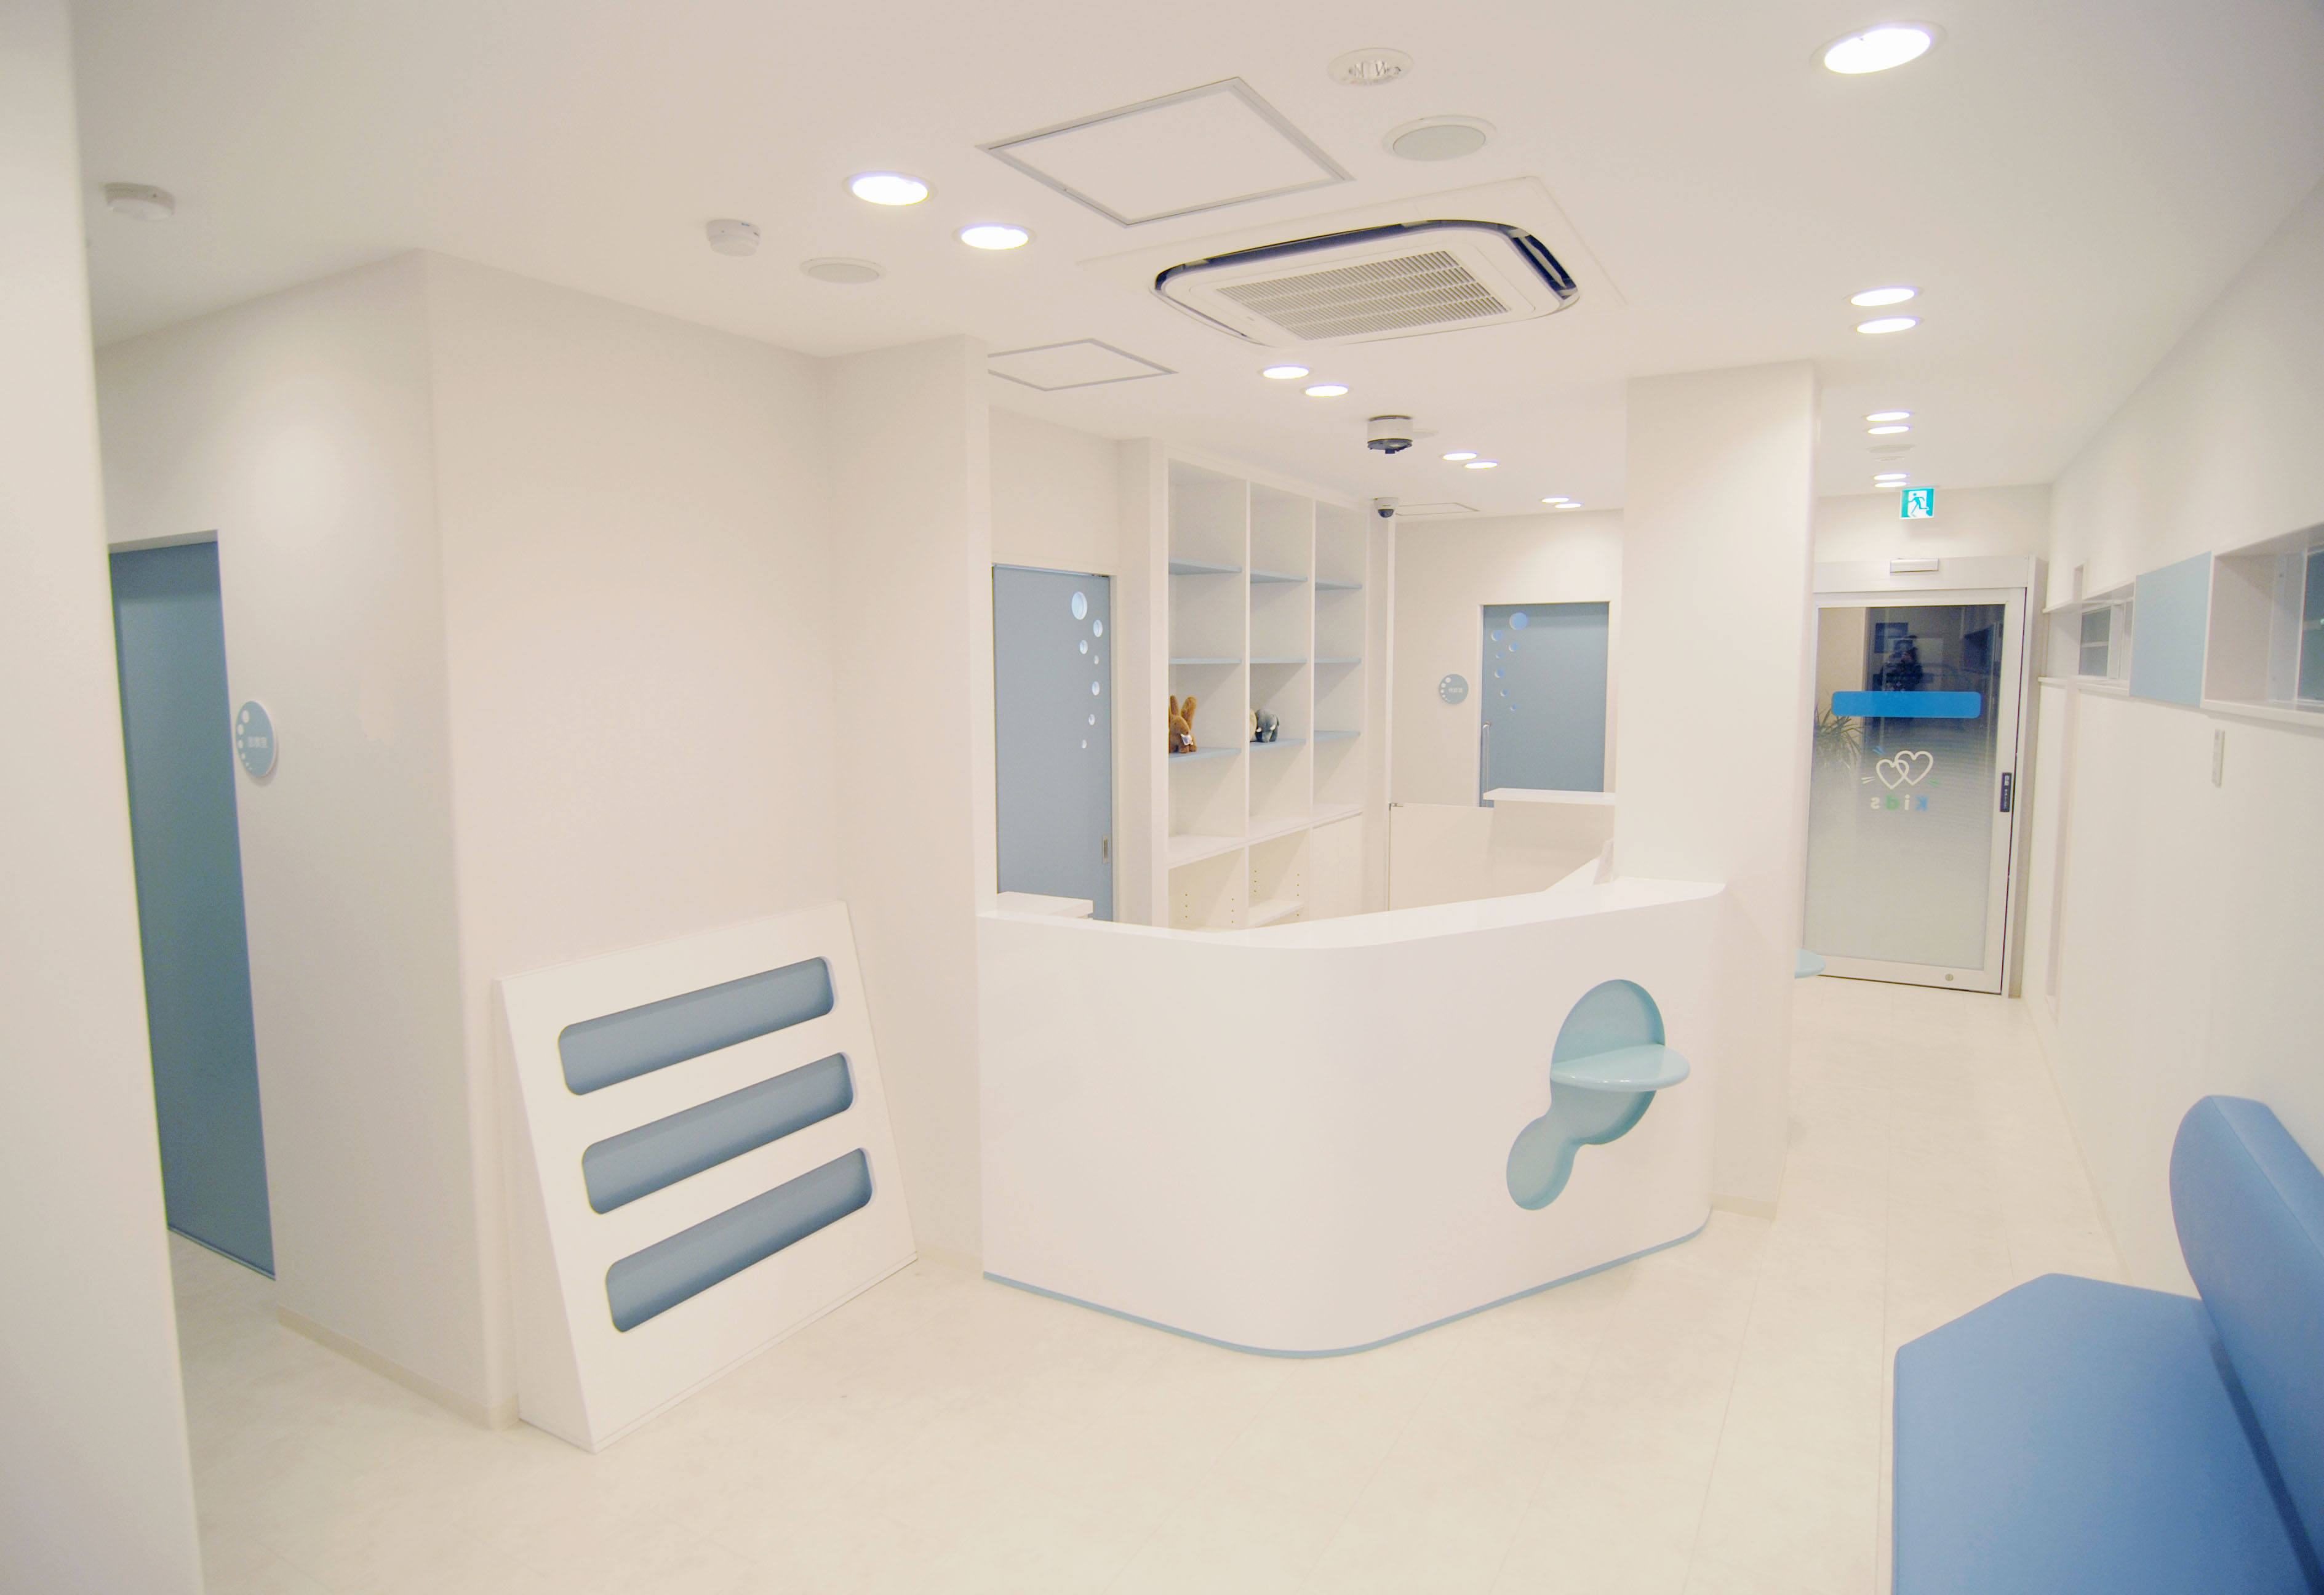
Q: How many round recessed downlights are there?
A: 15